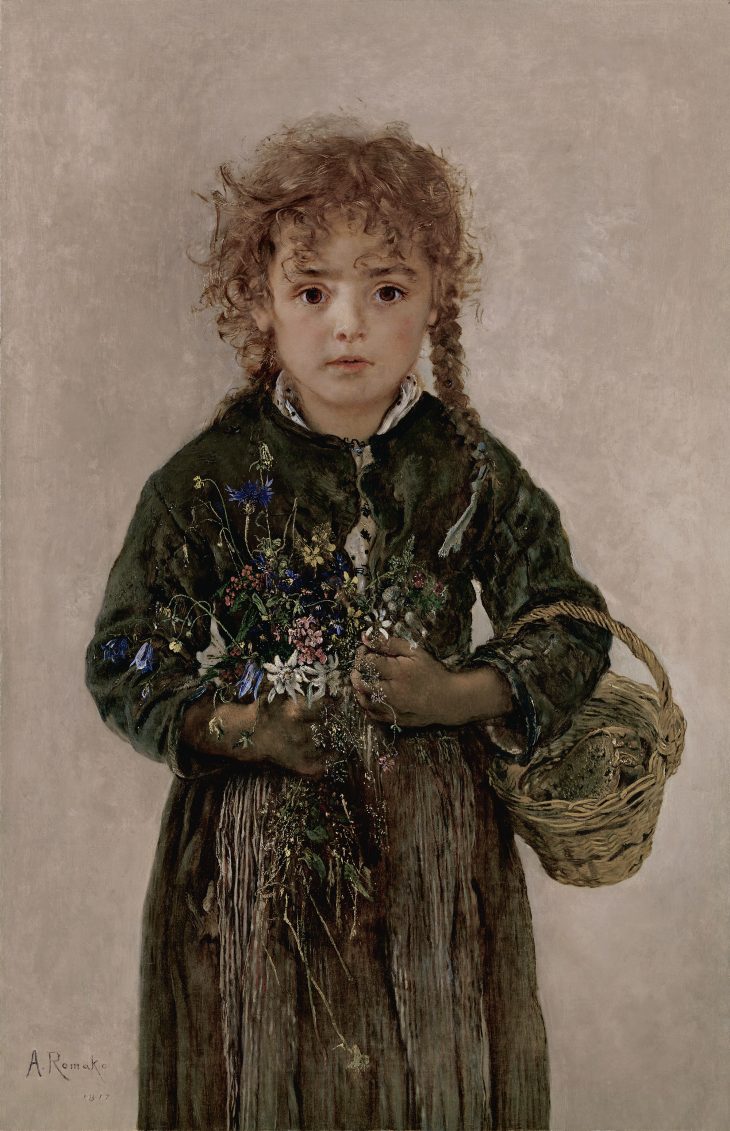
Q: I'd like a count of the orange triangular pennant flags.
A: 0